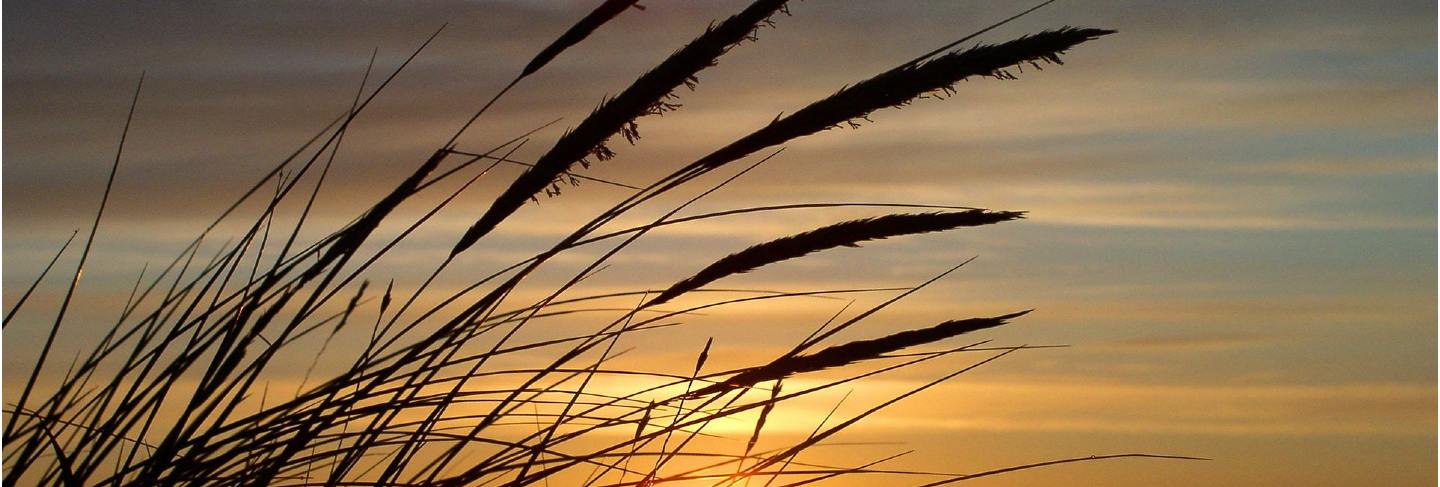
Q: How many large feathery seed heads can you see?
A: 5